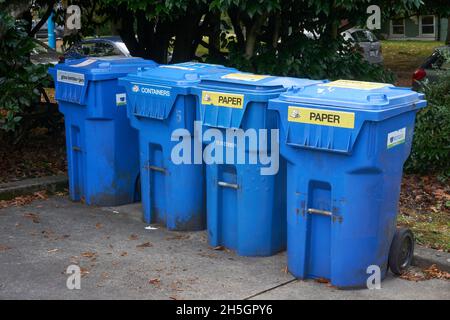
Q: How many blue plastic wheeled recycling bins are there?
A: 4